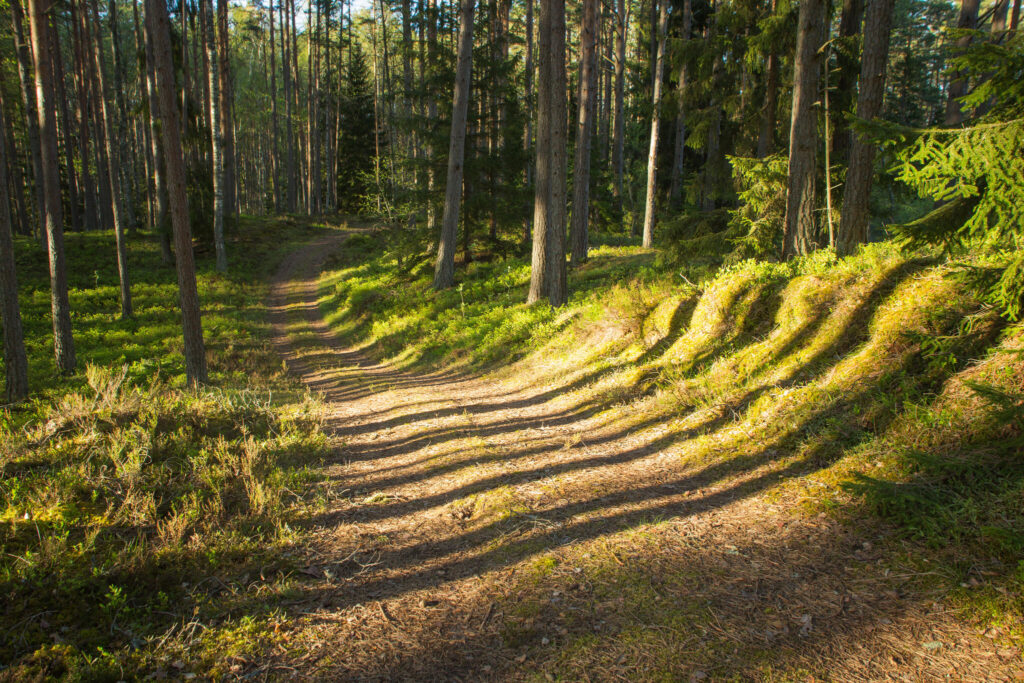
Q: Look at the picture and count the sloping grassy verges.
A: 1